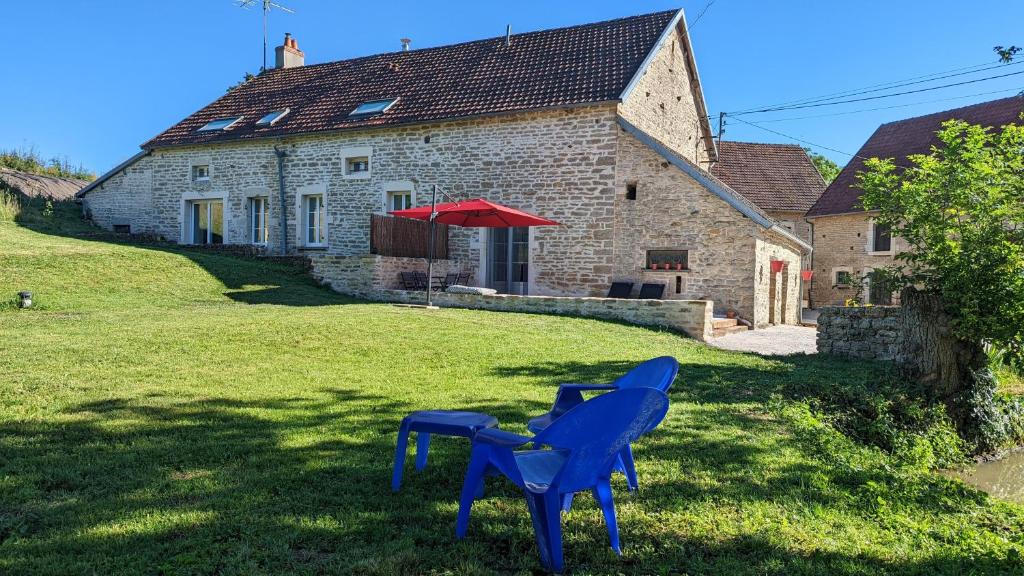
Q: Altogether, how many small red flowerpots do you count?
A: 3